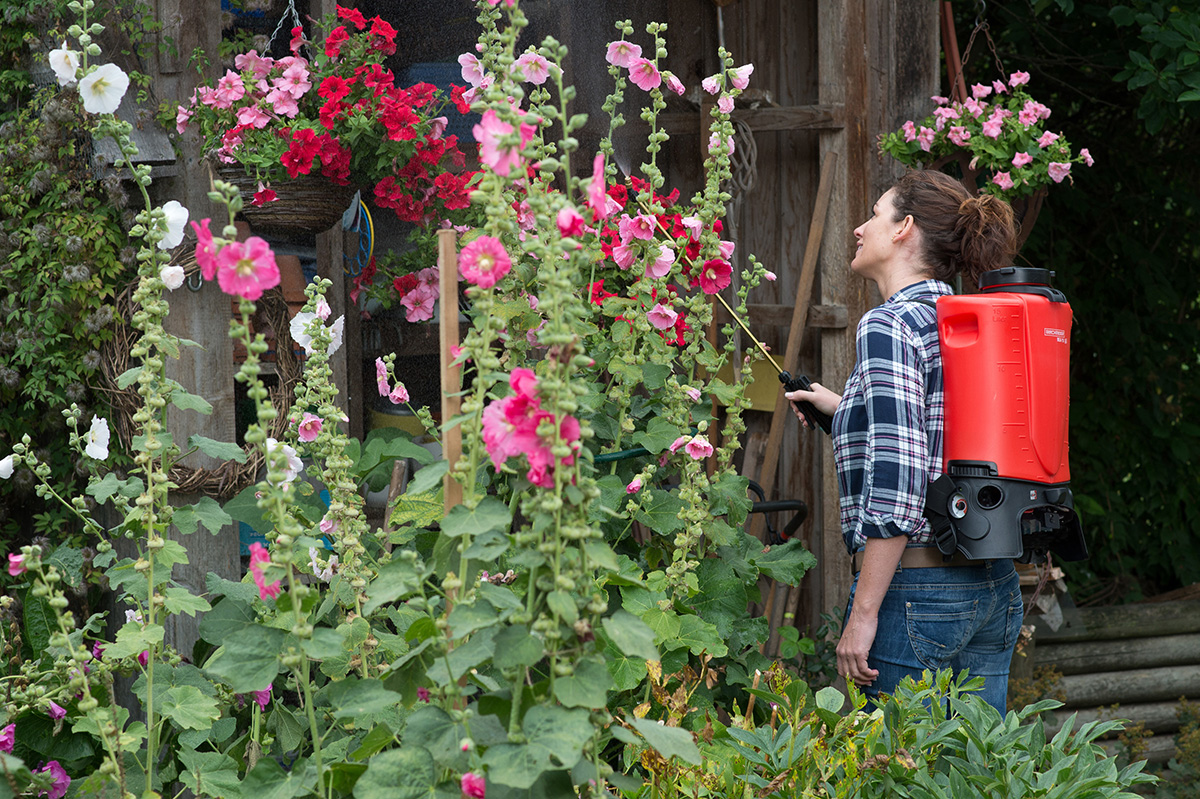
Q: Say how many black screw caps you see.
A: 1